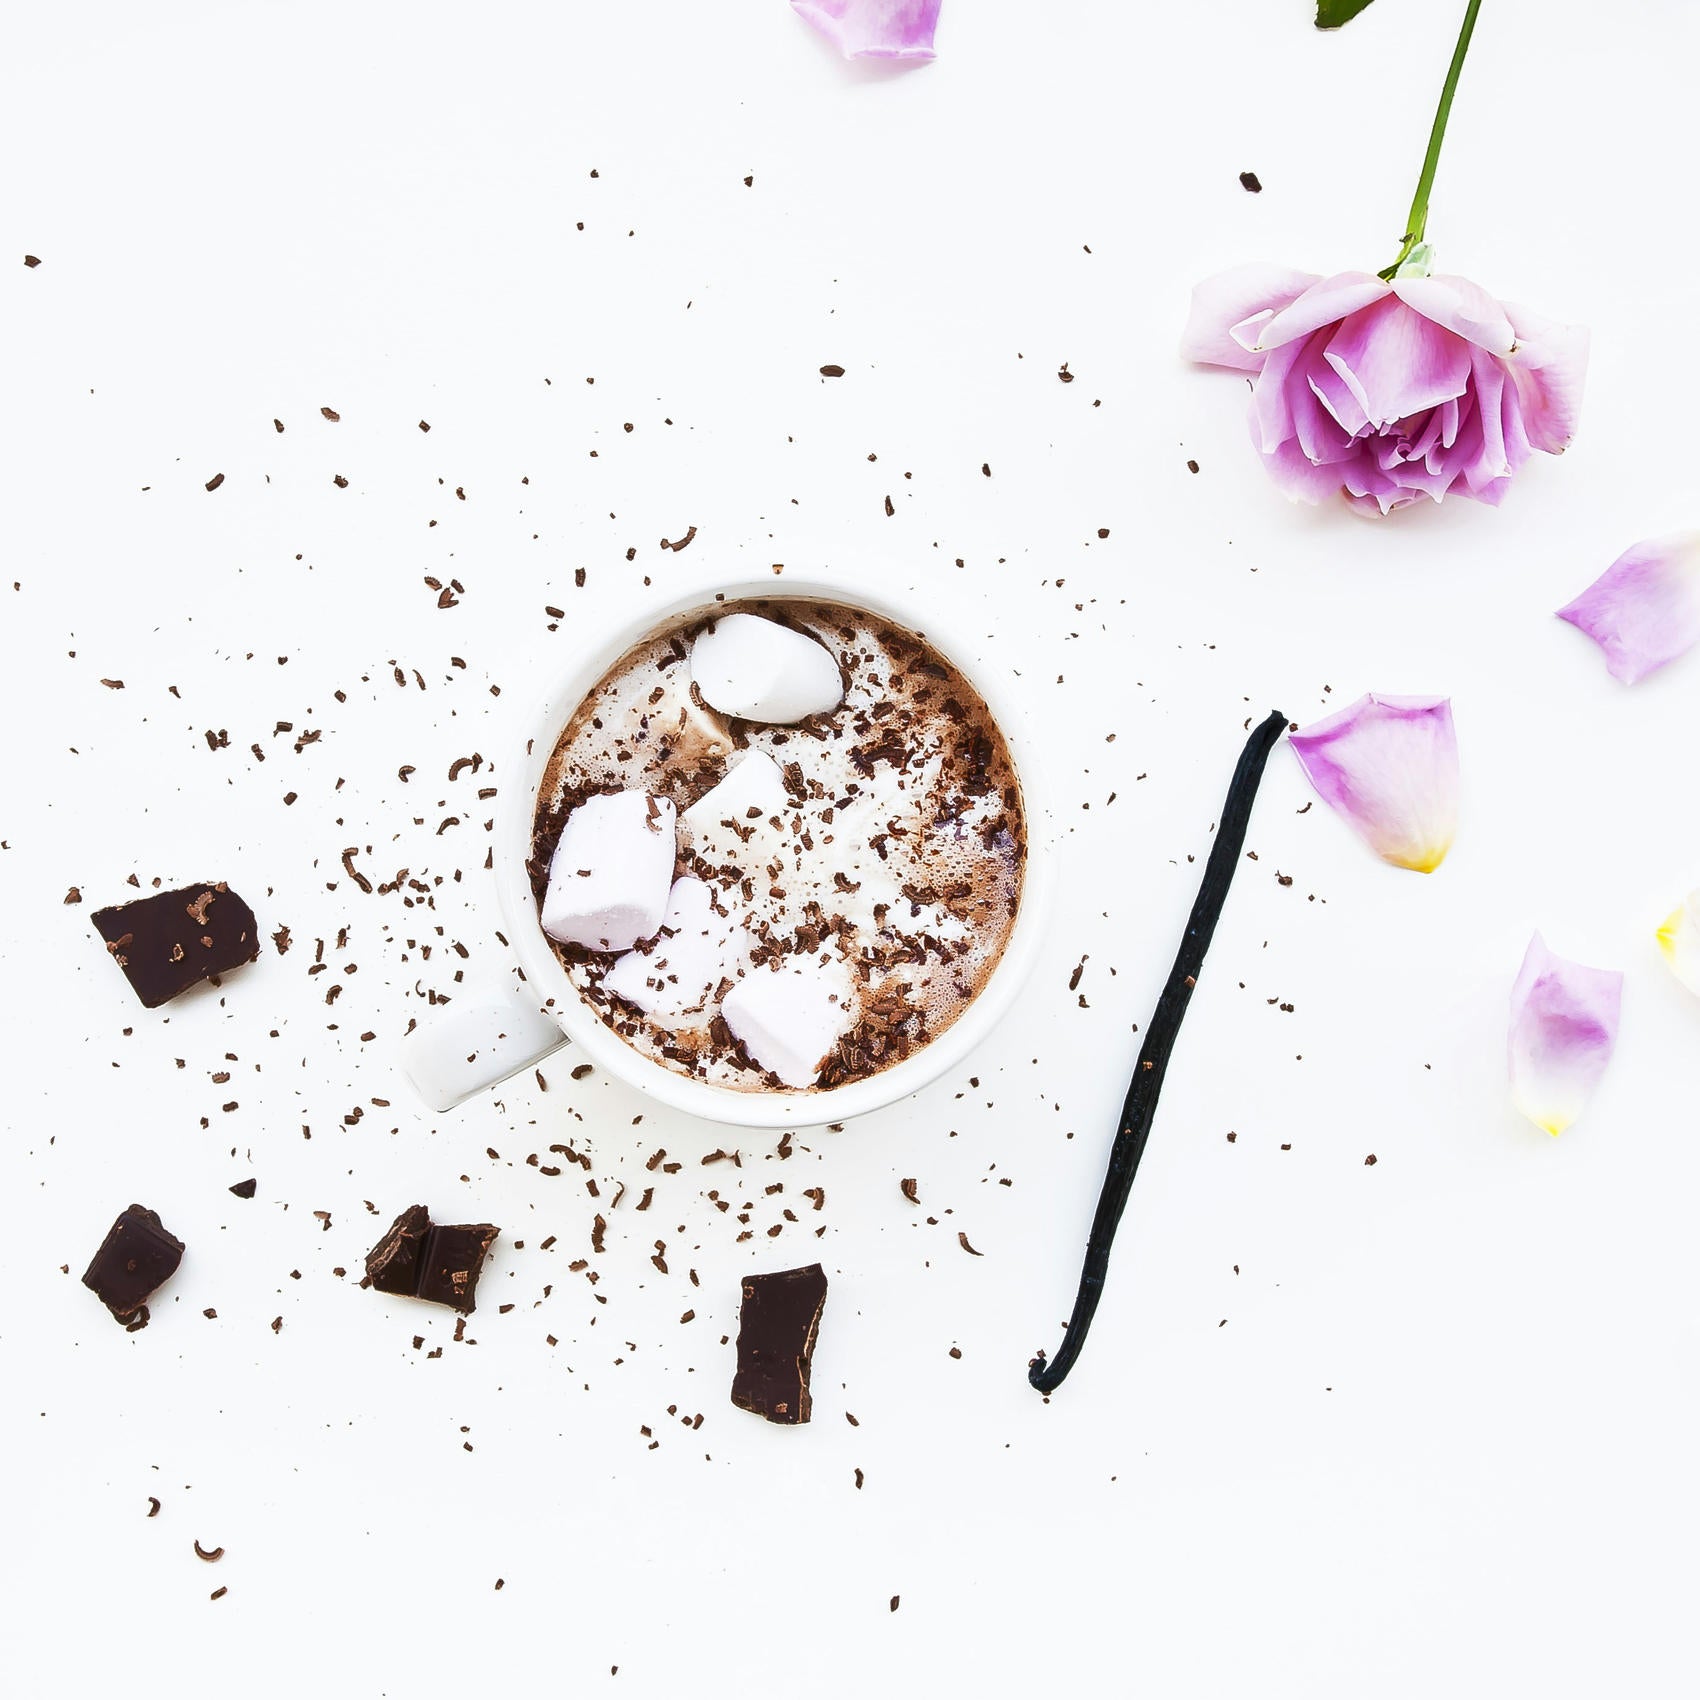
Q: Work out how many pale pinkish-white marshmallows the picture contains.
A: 5